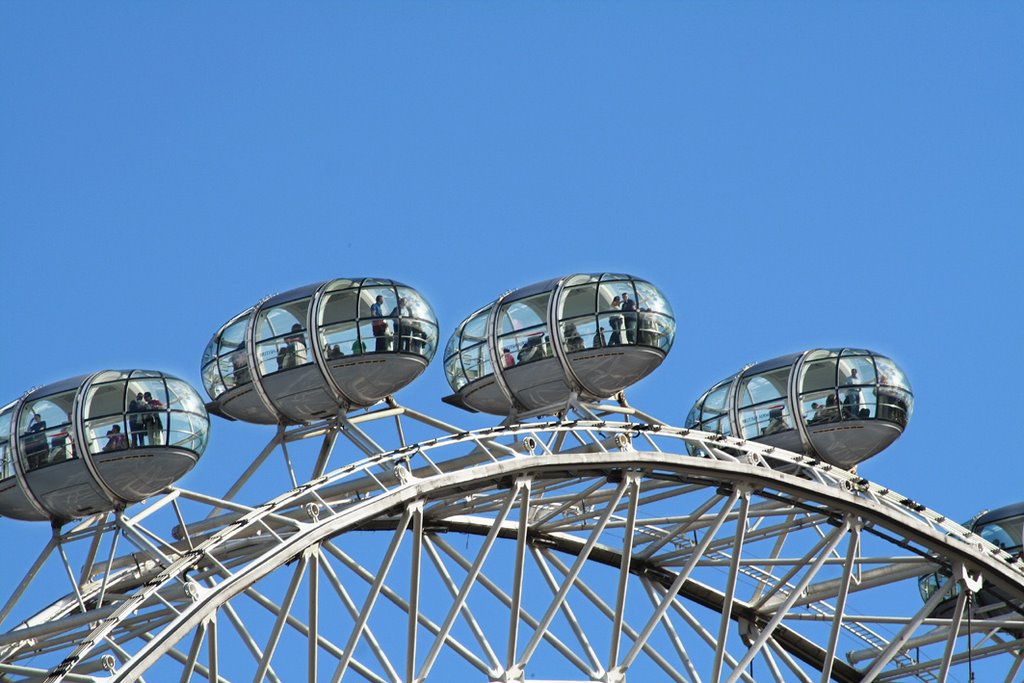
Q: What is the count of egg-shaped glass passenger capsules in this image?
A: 5